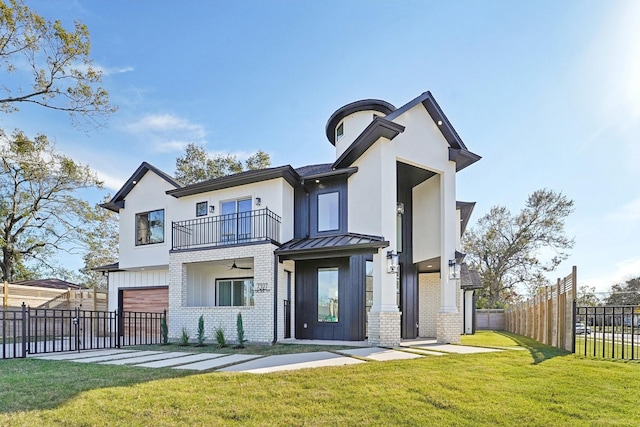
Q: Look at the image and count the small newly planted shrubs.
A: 5